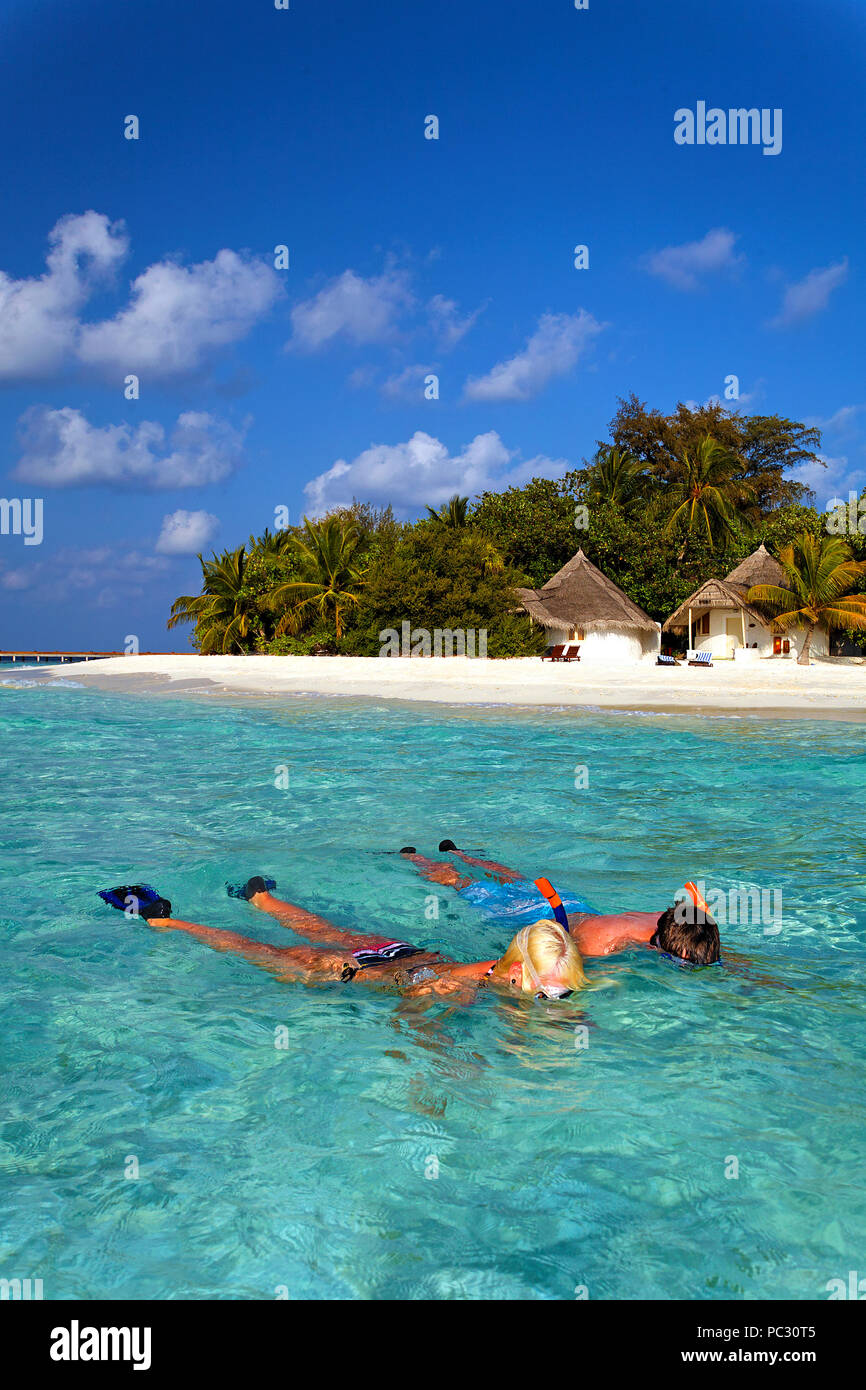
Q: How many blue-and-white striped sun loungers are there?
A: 2